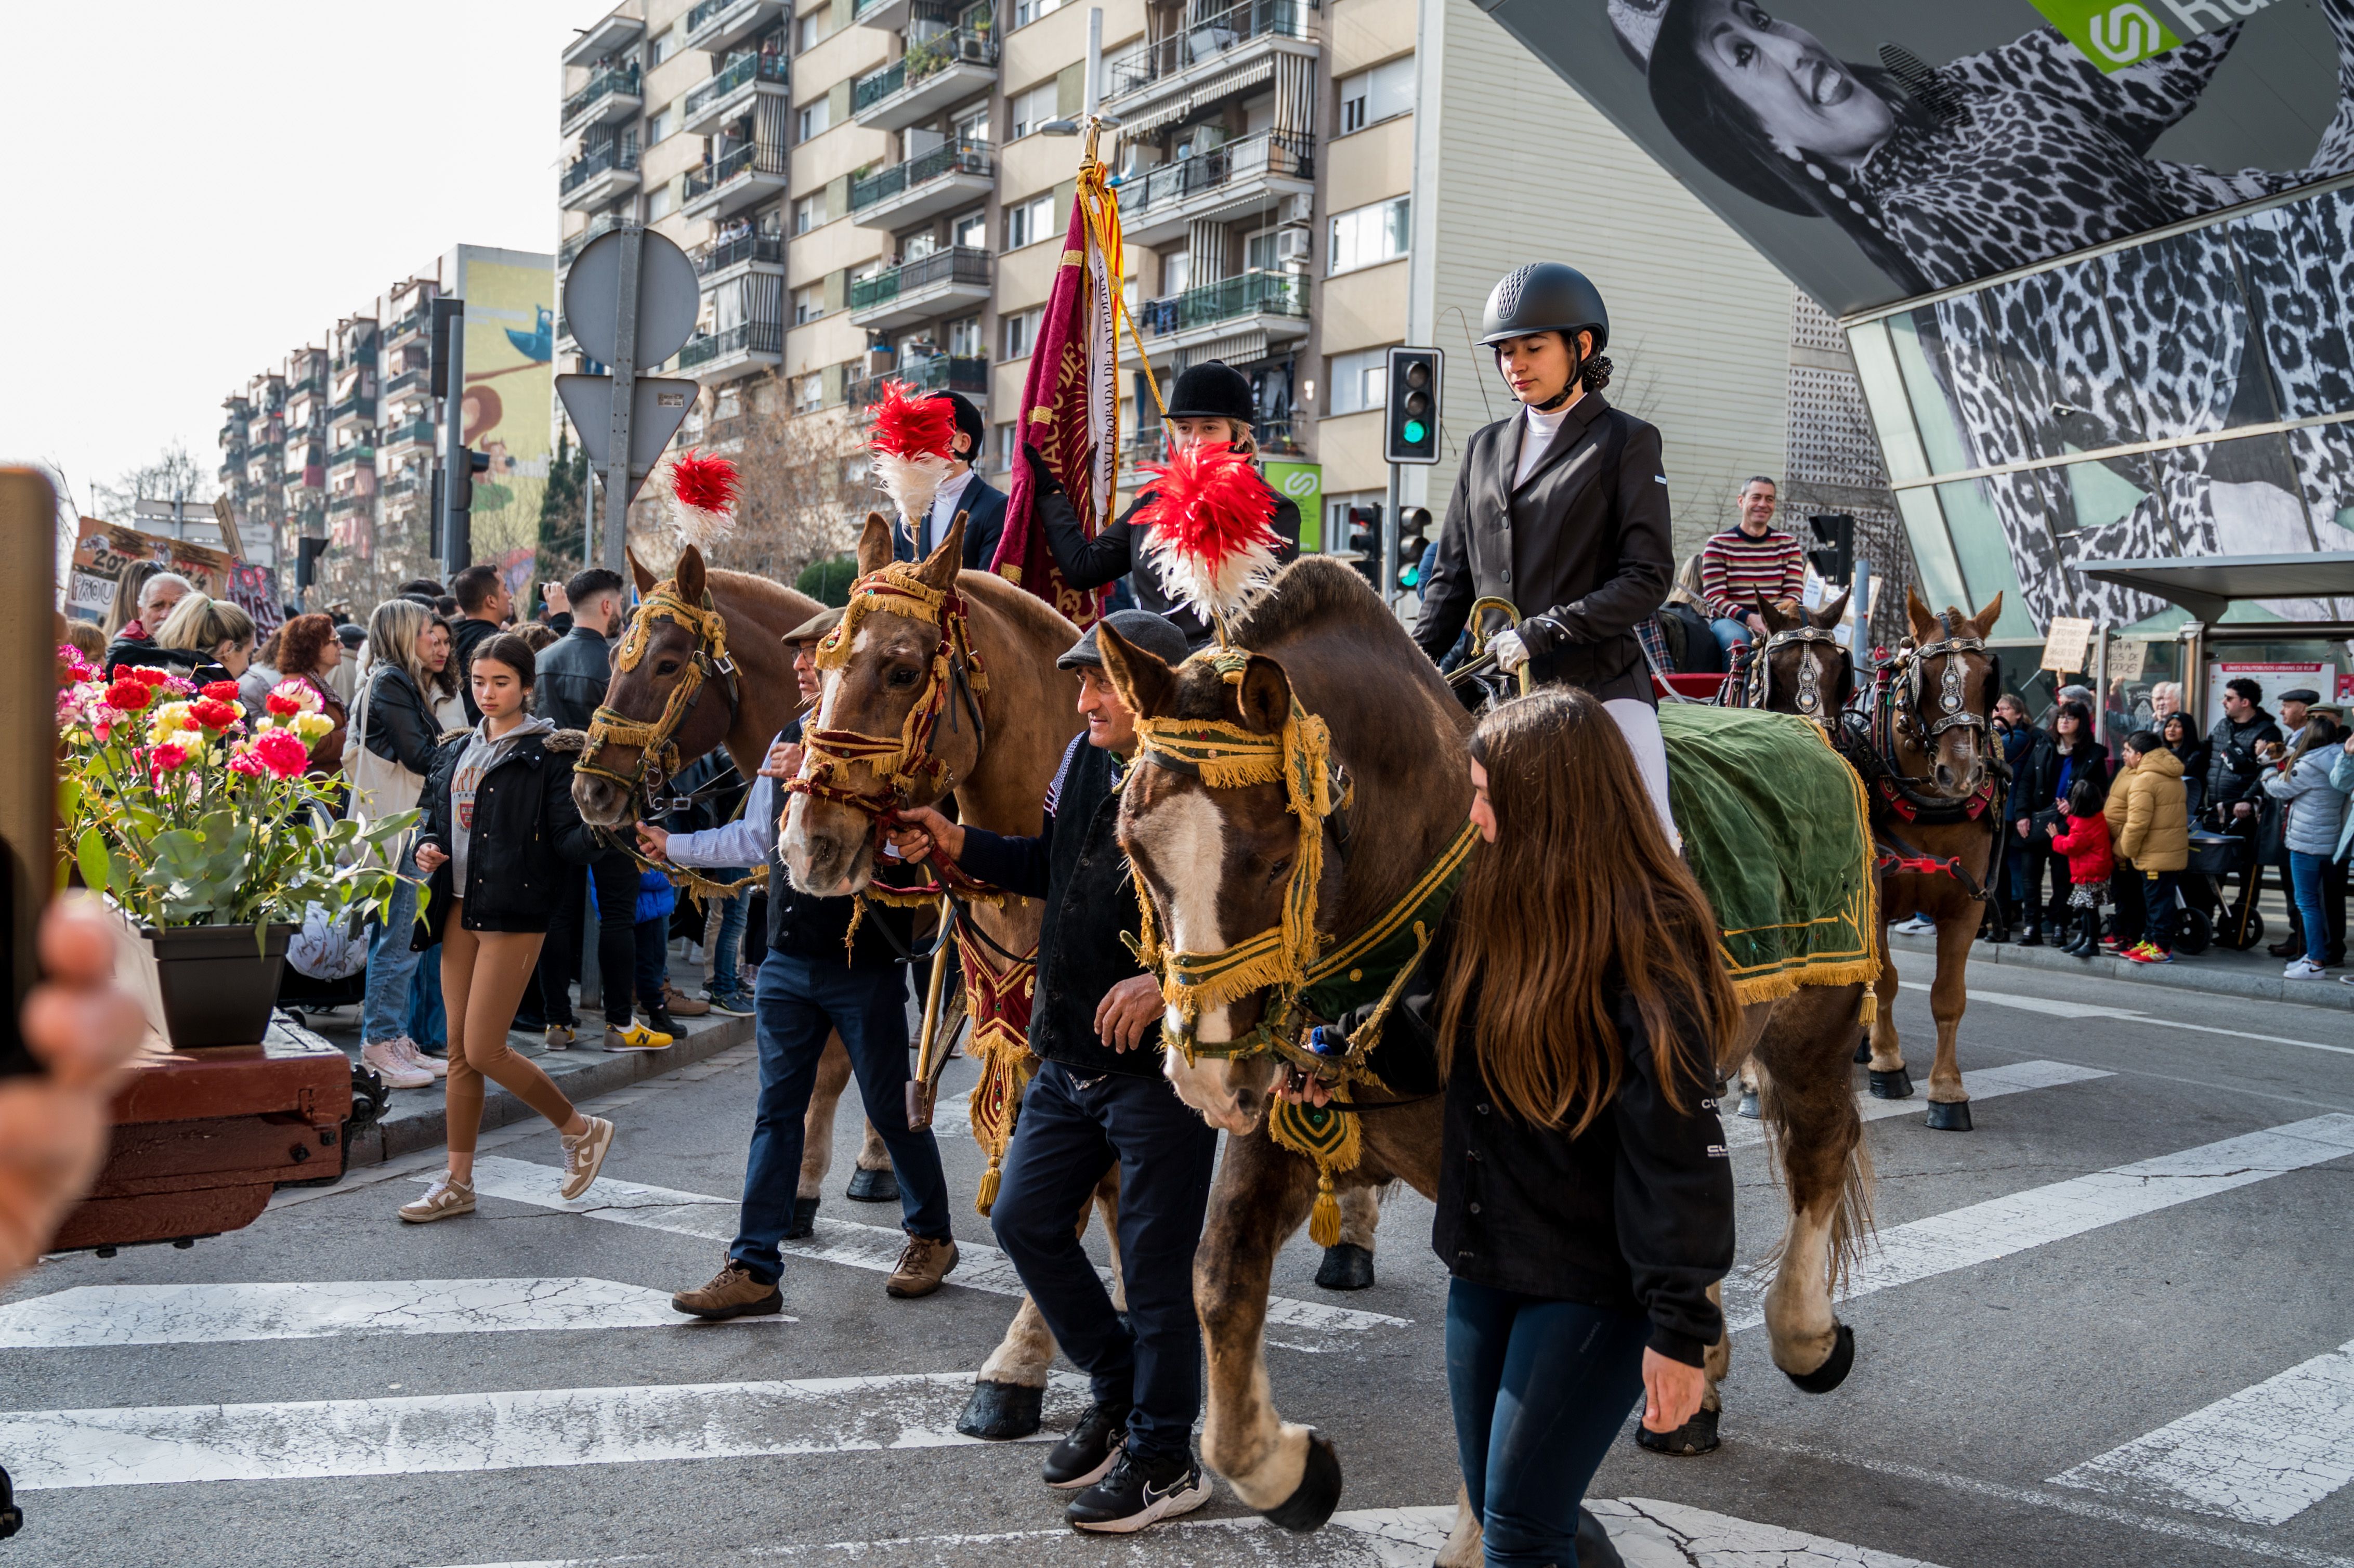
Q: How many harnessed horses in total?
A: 5